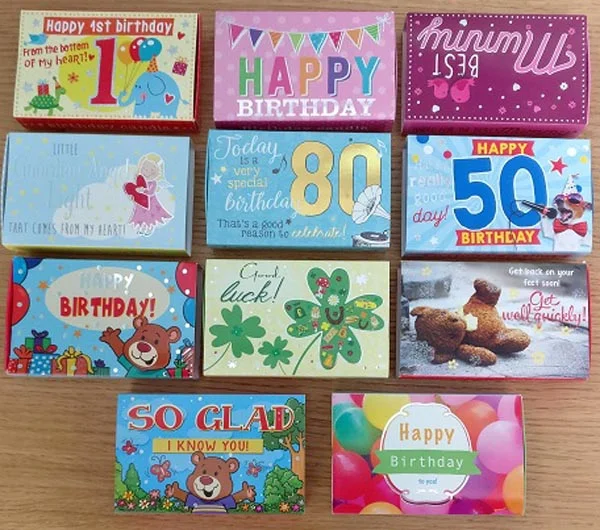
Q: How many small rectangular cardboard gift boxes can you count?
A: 11